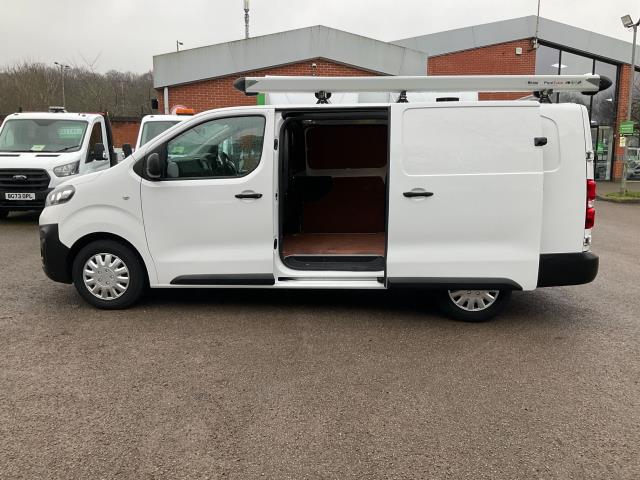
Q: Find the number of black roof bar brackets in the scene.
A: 3